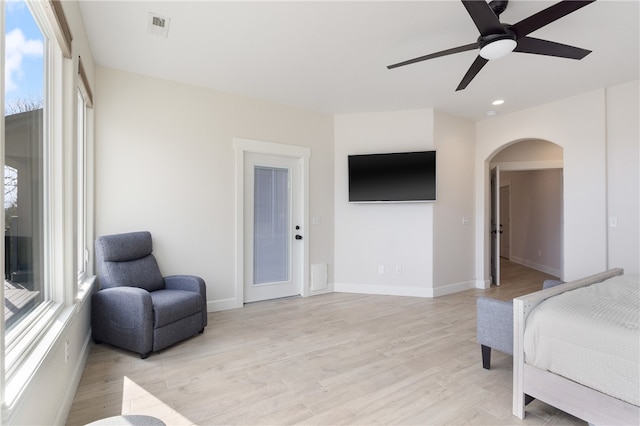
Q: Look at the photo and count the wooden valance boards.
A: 2